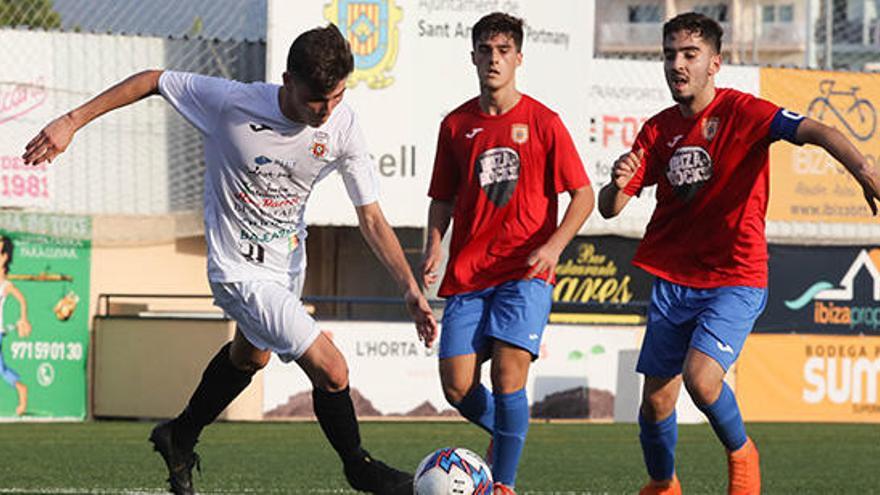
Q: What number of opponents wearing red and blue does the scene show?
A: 2